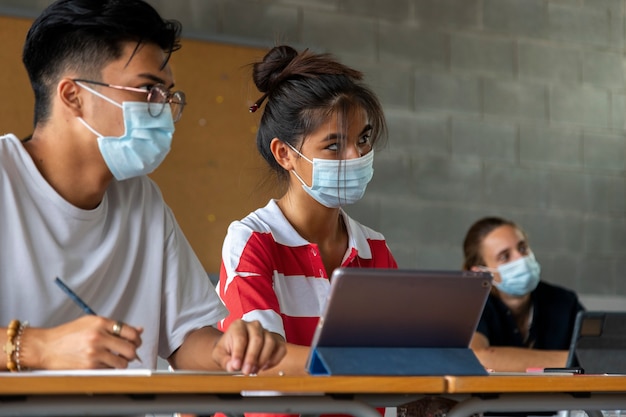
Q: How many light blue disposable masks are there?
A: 3